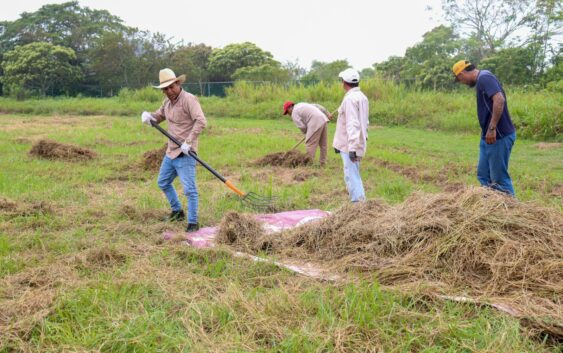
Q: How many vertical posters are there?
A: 0